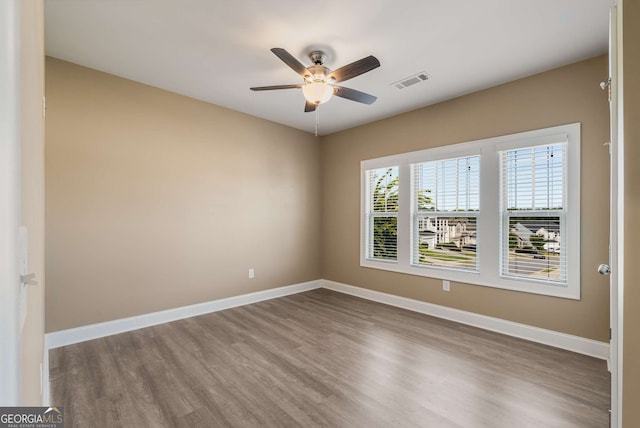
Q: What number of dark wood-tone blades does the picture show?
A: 5